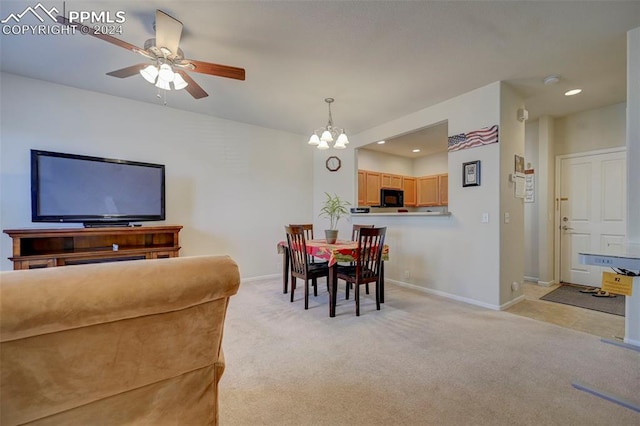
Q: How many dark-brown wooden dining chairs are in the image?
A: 4